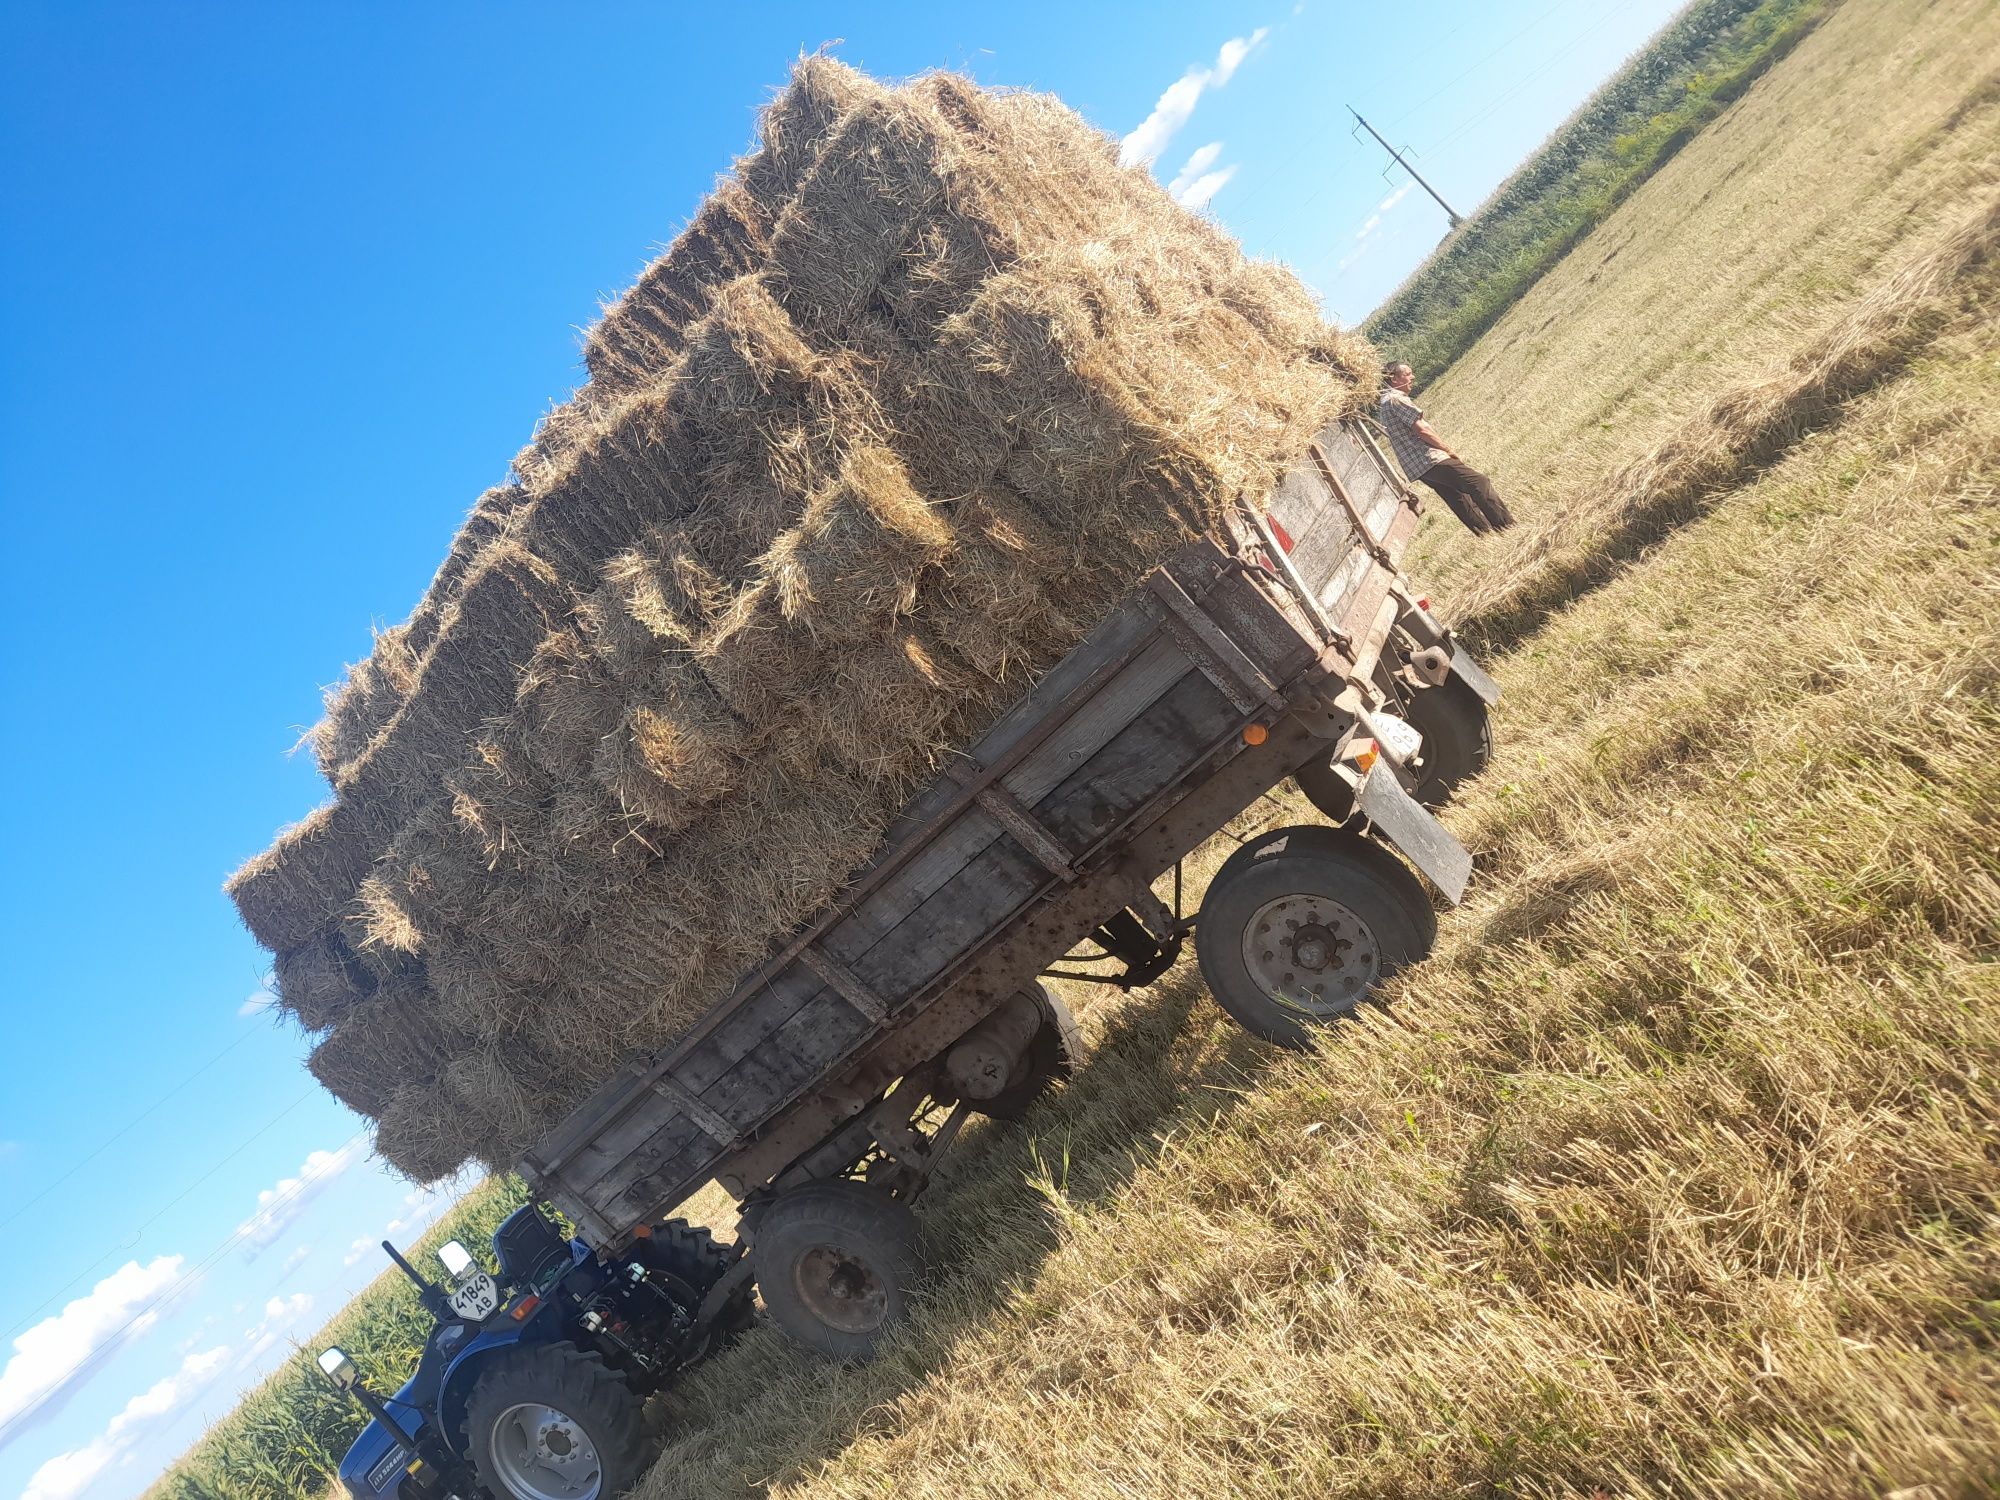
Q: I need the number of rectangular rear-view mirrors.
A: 2